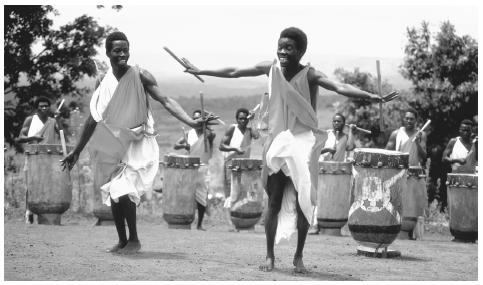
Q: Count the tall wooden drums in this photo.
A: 8